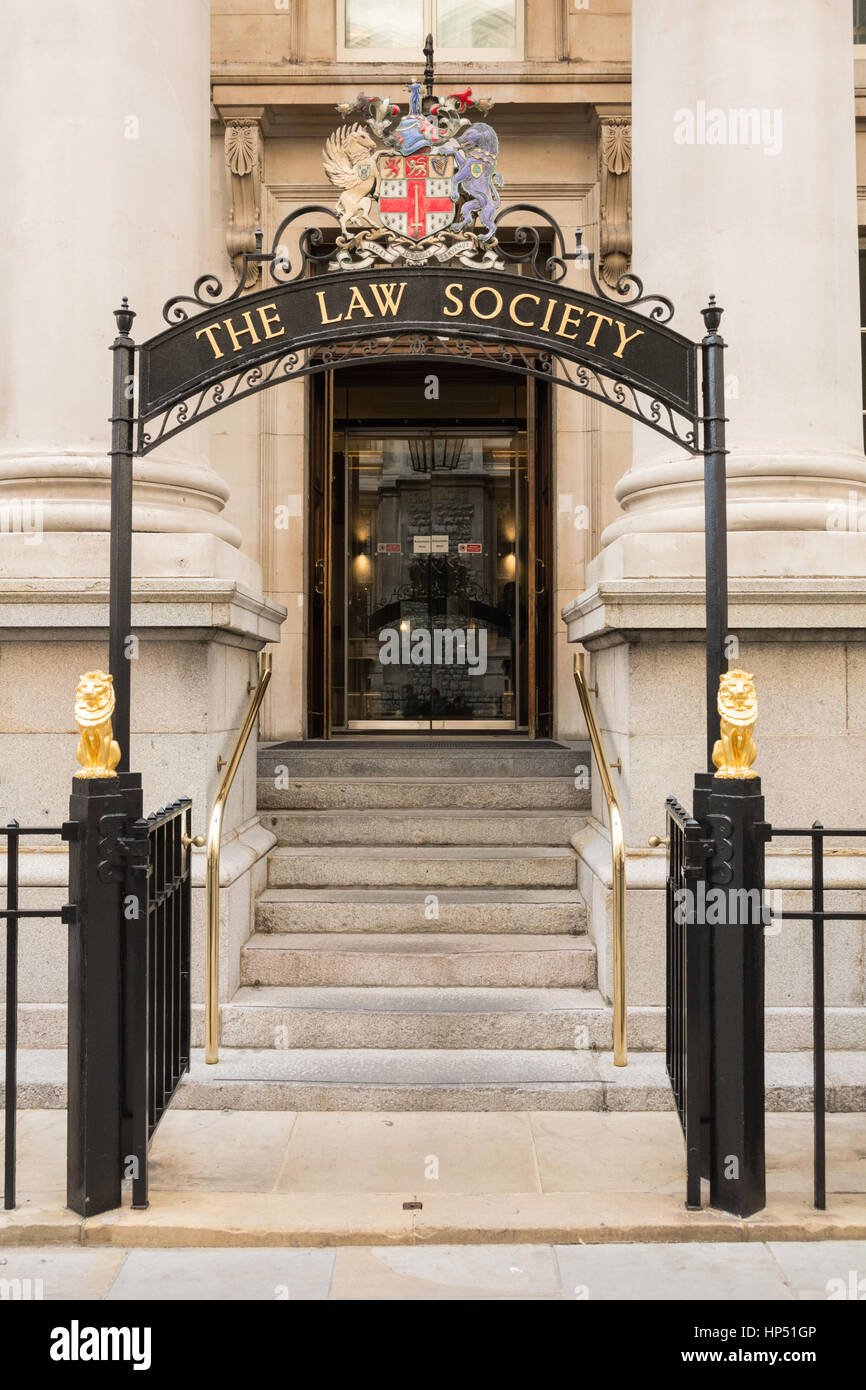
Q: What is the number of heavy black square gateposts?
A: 2